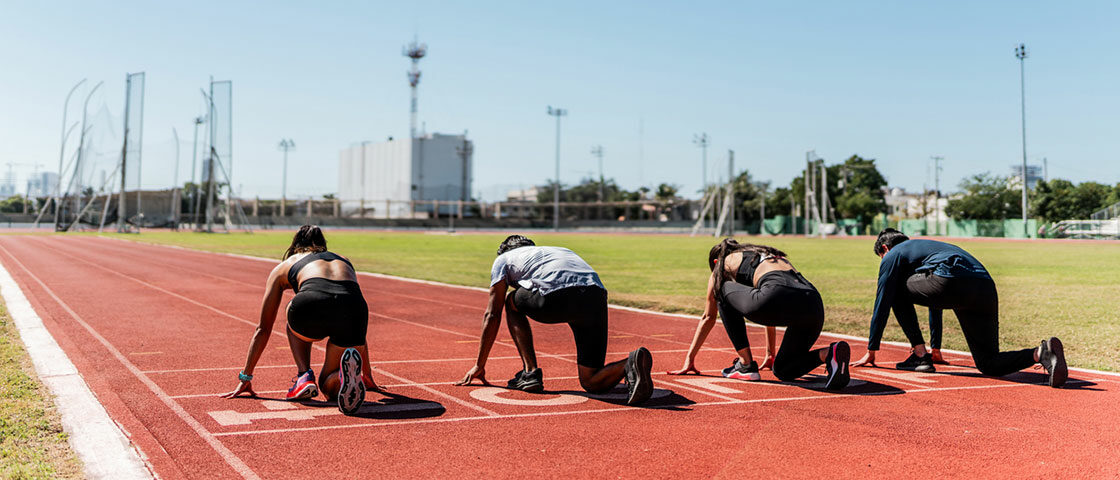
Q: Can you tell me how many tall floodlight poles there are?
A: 6